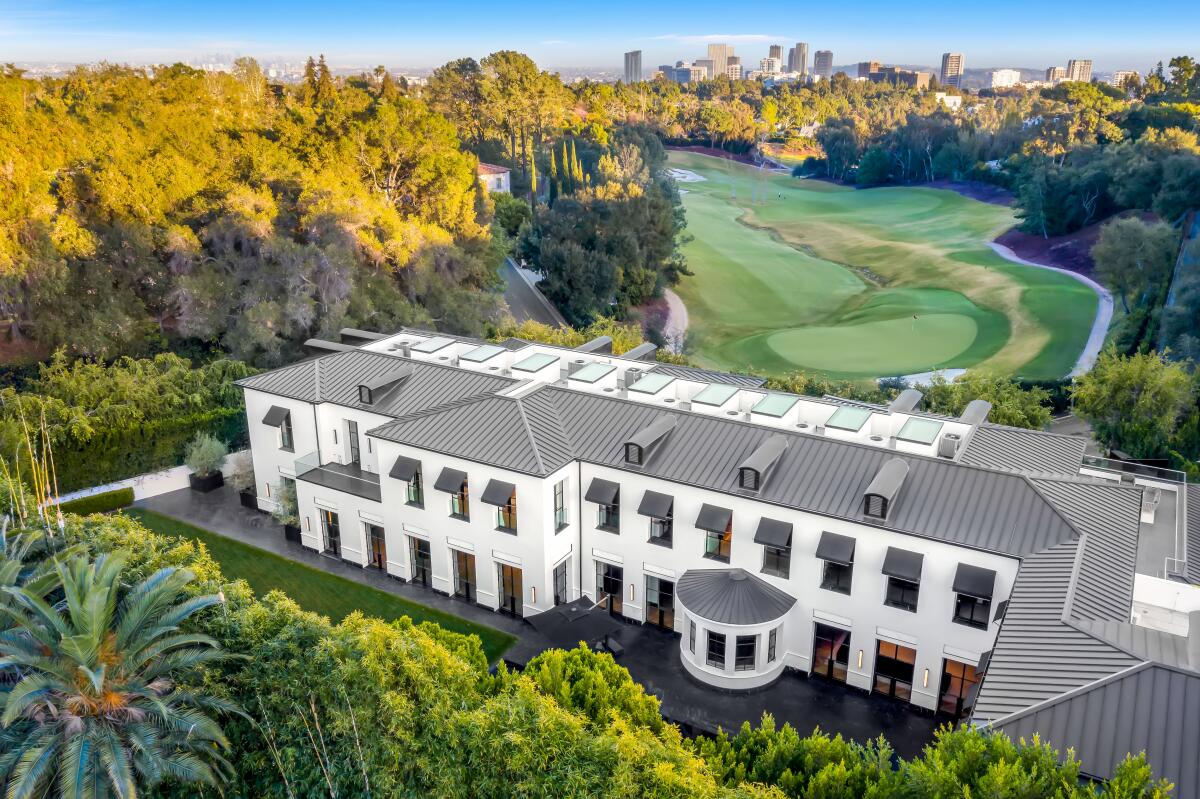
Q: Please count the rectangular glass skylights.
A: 9